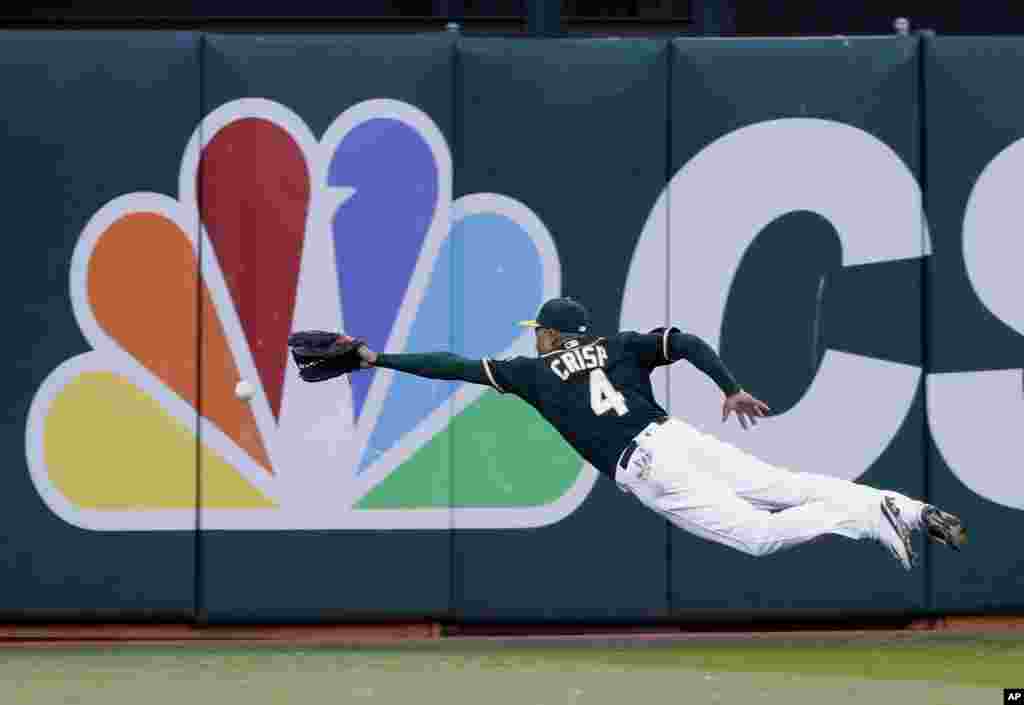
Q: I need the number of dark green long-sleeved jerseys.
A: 1